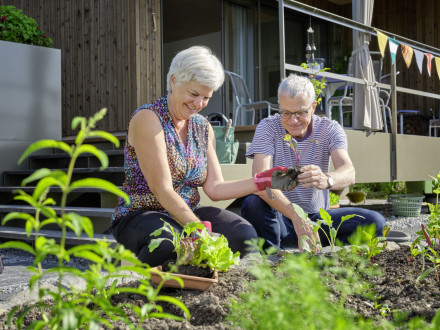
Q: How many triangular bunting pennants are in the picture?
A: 6